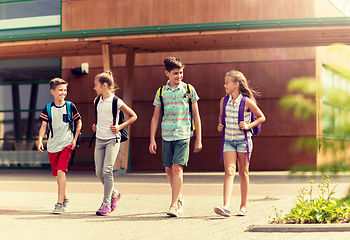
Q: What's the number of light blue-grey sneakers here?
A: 2